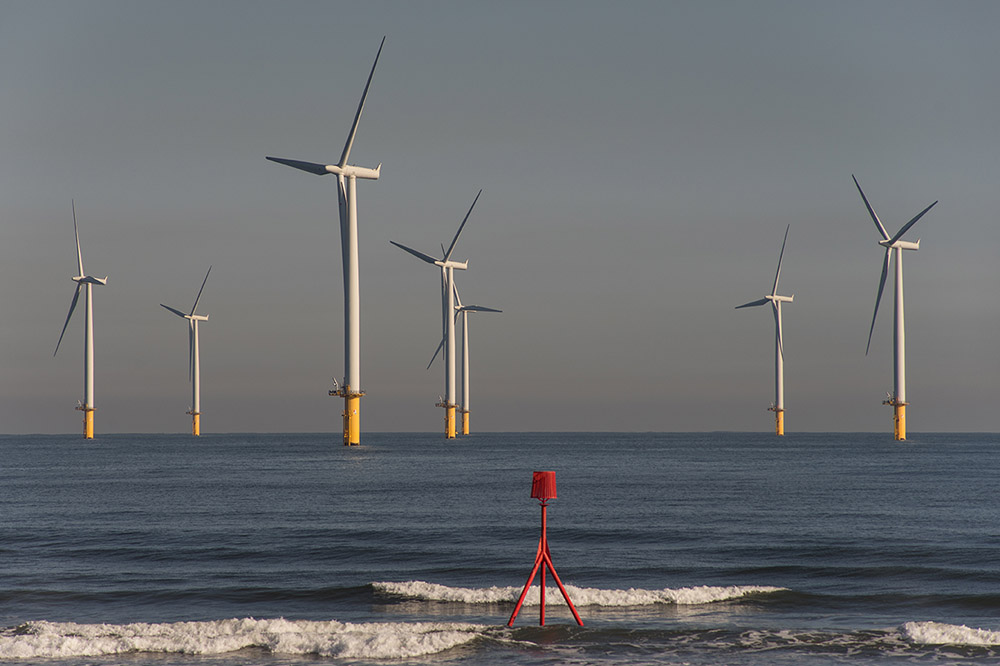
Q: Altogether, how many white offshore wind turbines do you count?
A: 7